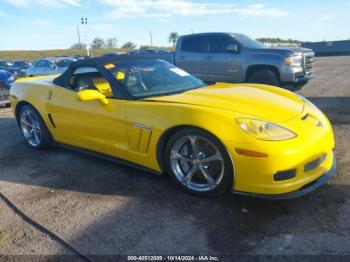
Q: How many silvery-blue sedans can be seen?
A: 1